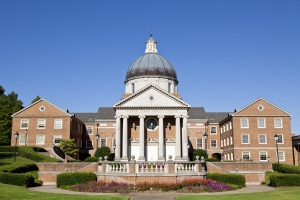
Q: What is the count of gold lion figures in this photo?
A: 0